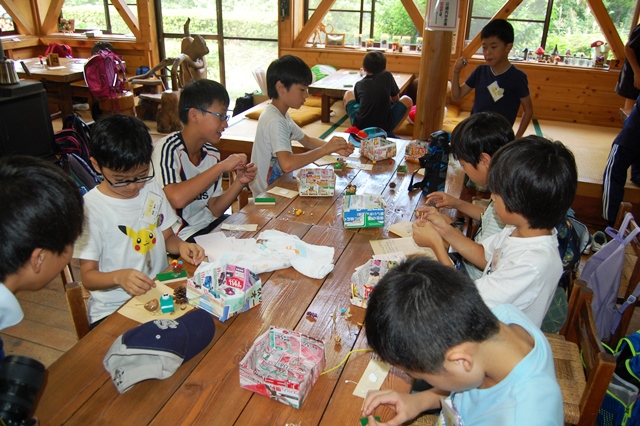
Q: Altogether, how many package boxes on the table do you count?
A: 7